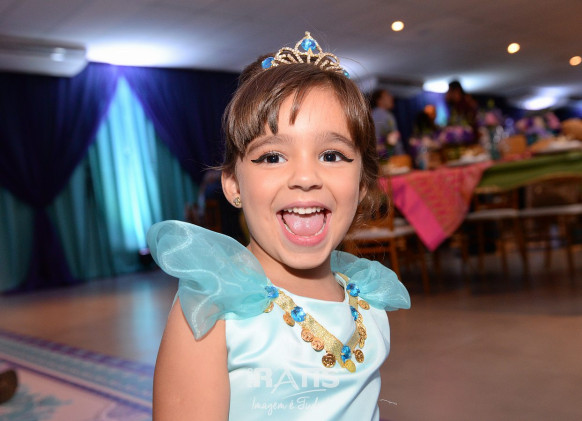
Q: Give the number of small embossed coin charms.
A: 11